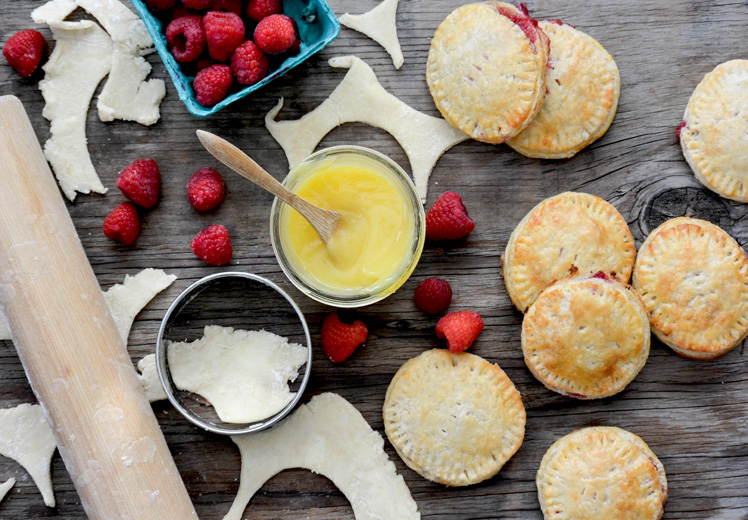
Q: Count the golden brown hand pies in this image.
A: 8